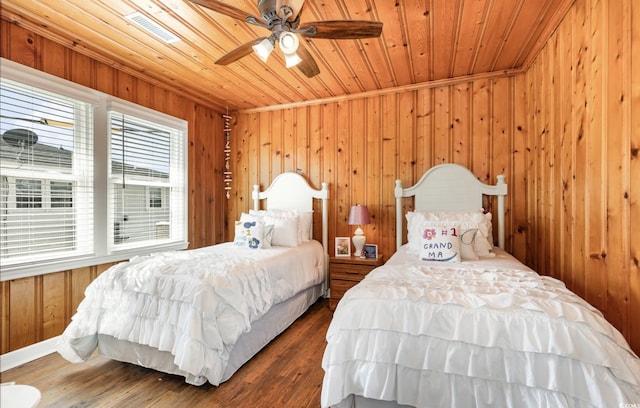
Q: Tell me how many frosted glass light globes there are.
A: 3